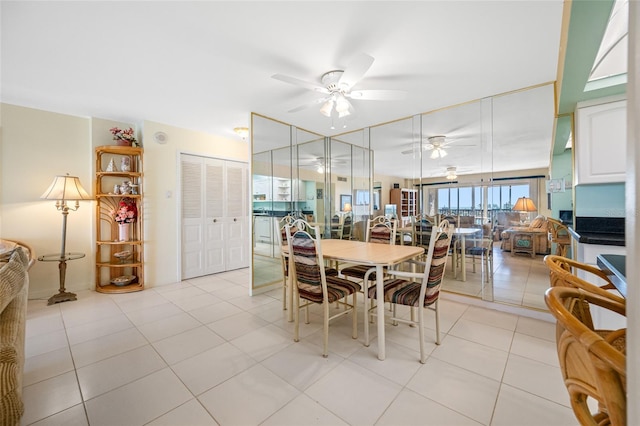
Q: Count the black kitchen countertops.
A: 2